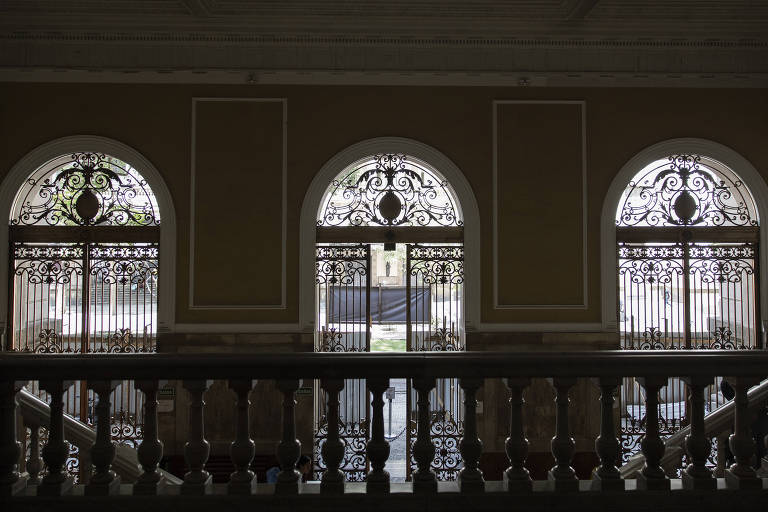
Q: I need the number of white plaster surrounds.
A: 3